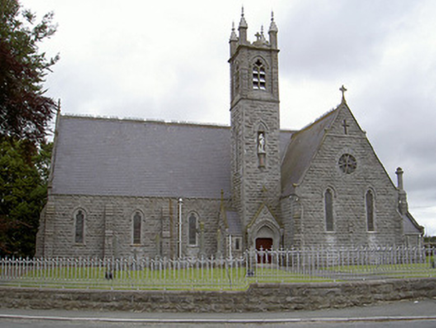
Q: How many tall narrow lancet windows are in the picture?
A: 5